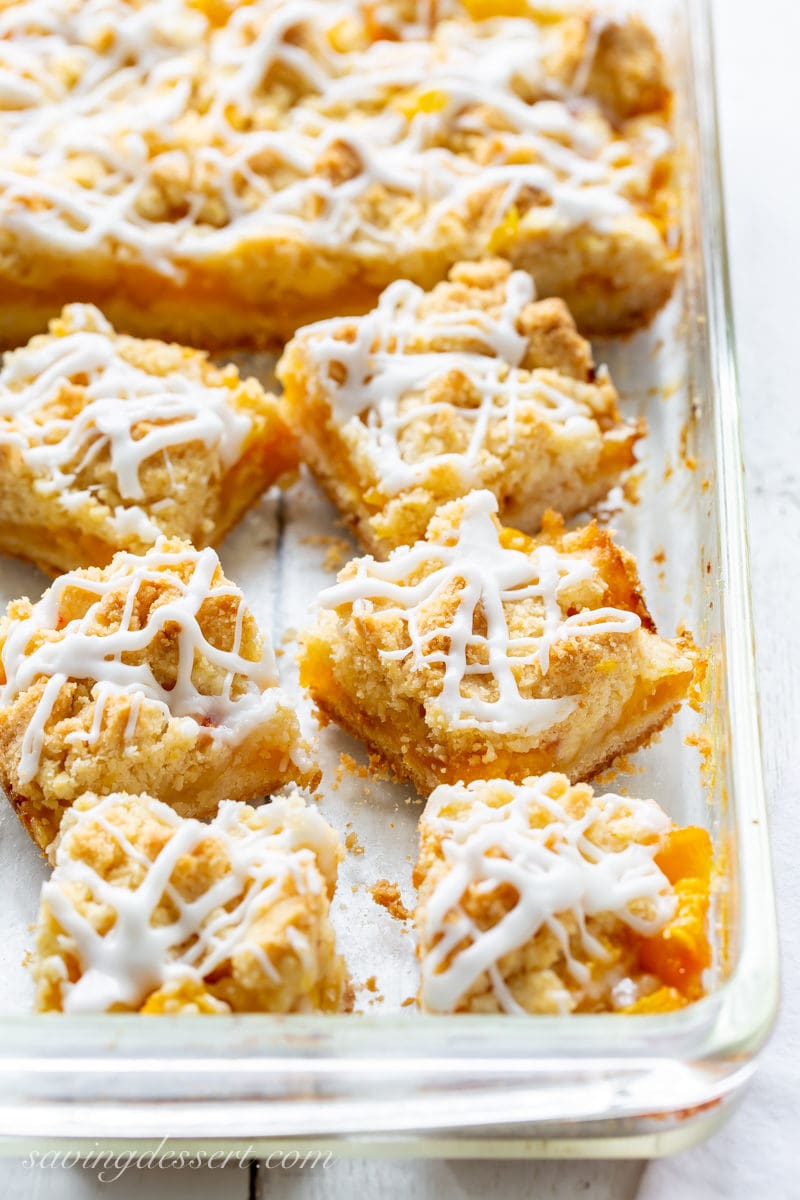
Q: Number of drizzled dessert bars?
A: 6